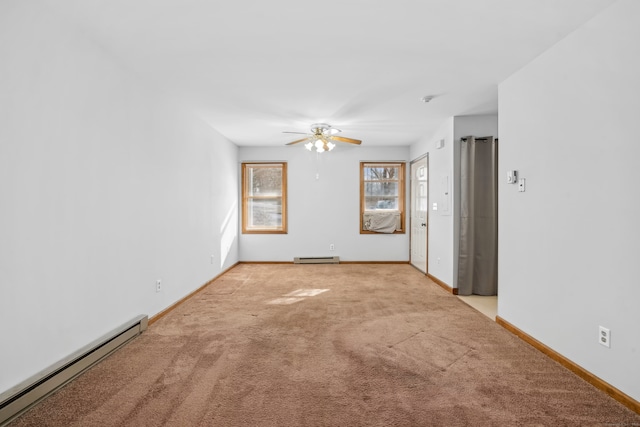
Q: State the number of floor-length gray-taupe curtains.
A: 1